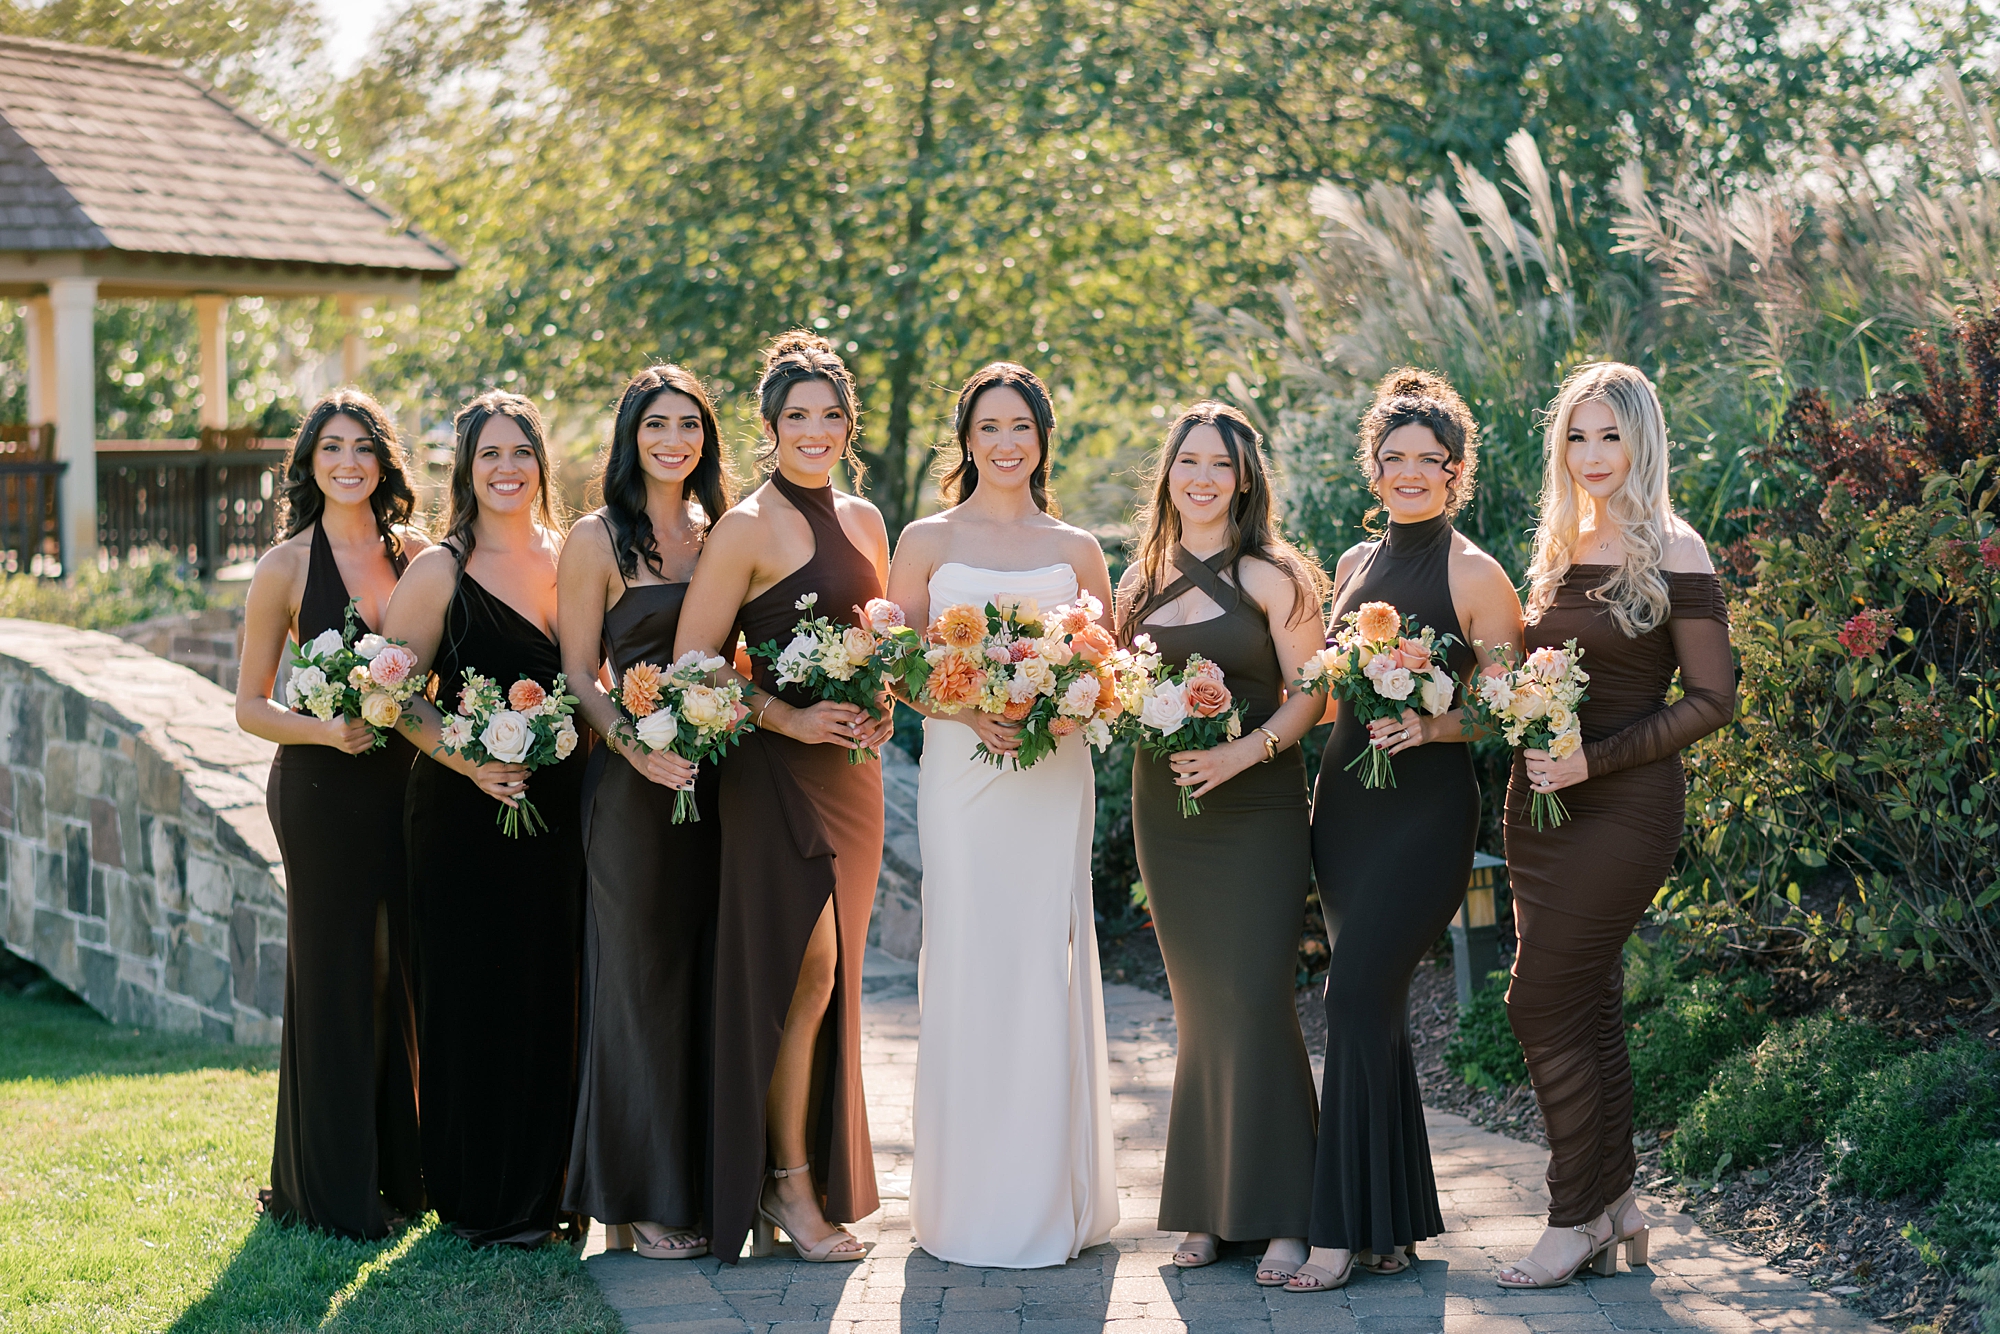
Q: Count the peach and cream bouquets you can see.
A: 8